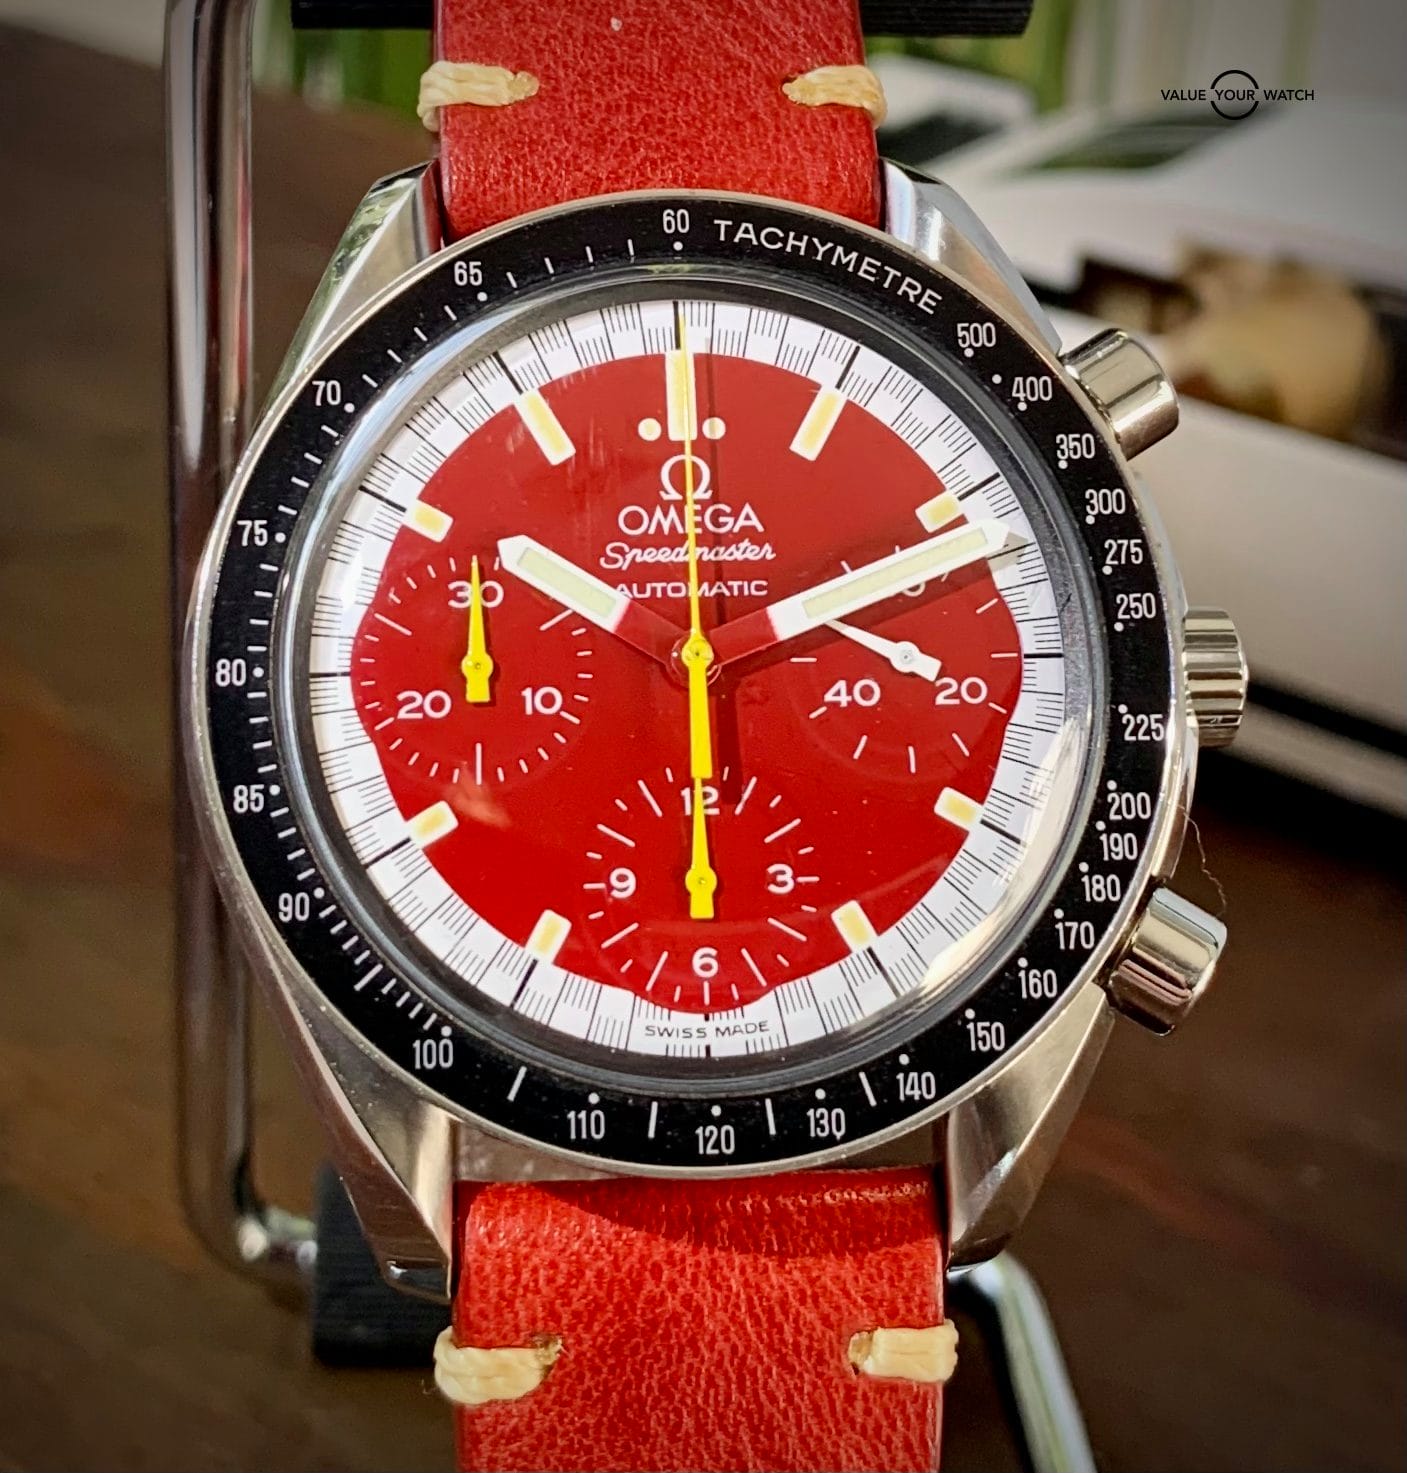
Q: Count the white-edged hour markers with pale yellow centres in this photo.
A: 9